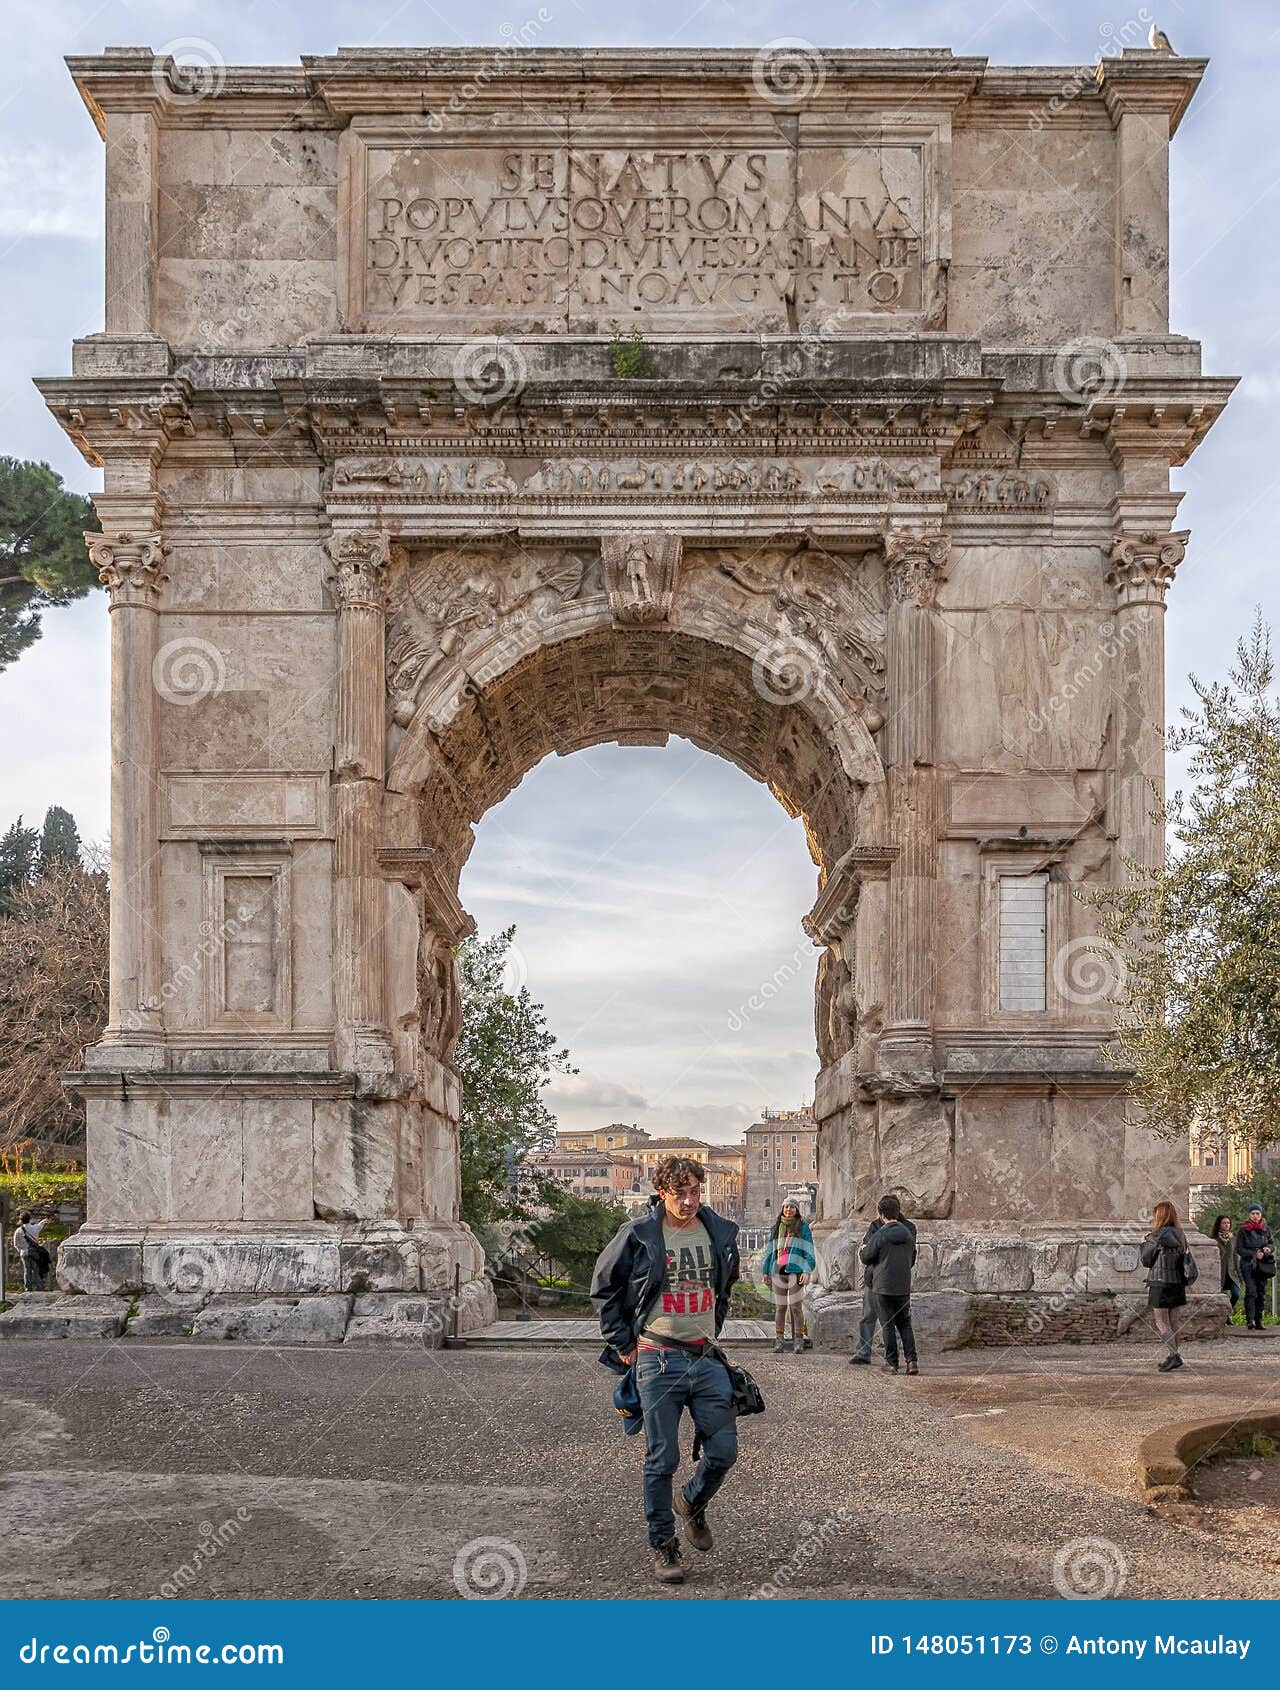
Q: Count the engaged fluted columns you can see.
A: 2